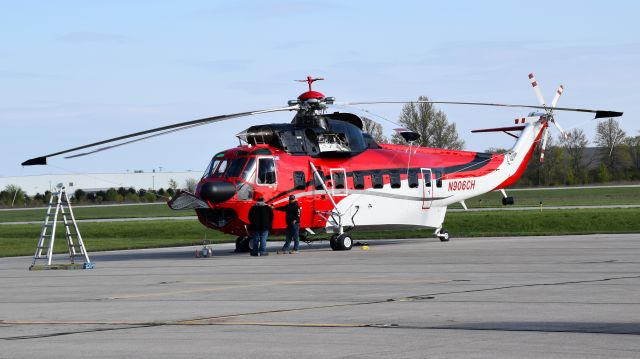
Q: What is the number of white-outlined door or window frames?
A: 3